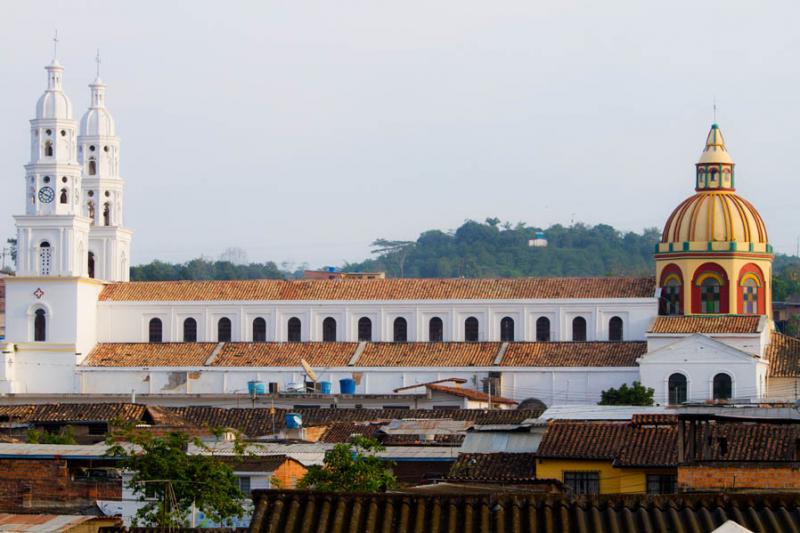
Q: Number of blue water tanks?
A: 4